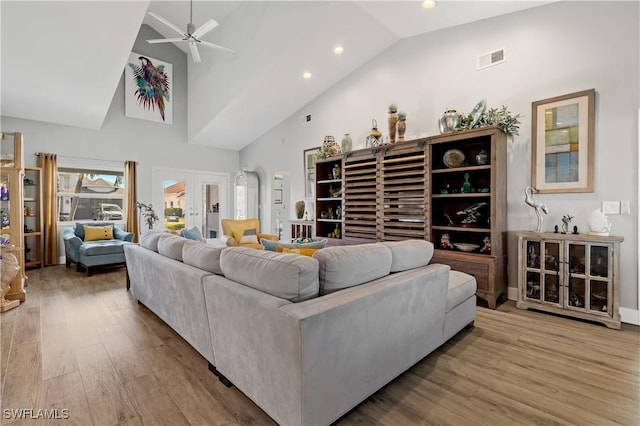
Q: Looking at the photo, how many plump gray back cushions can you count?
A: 6